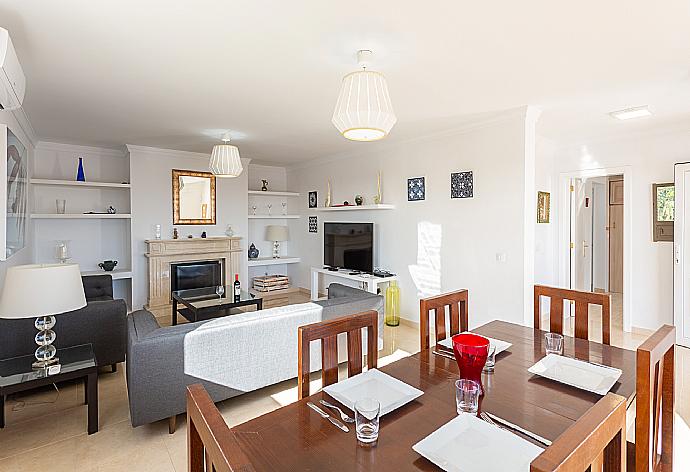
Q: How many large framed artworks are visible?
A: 1